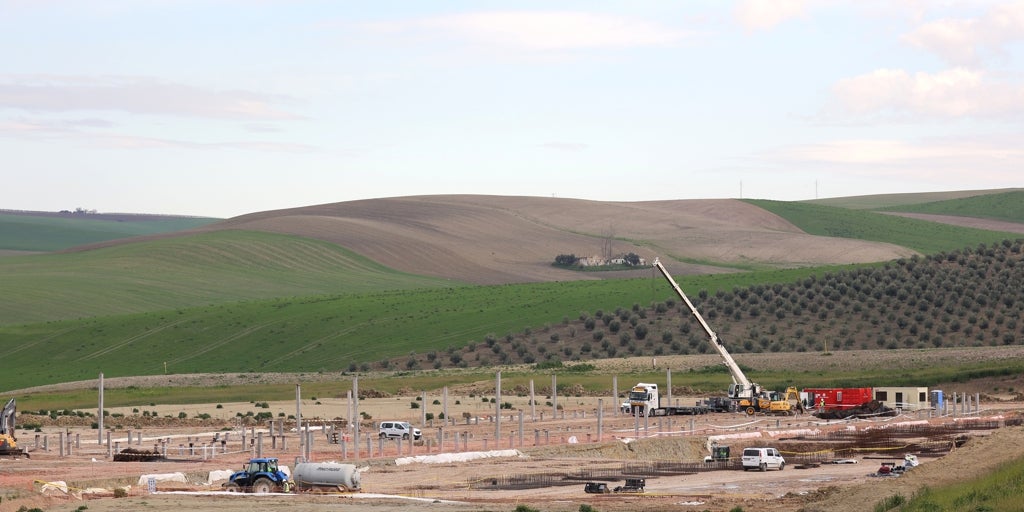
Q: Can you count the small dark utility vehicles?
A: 2